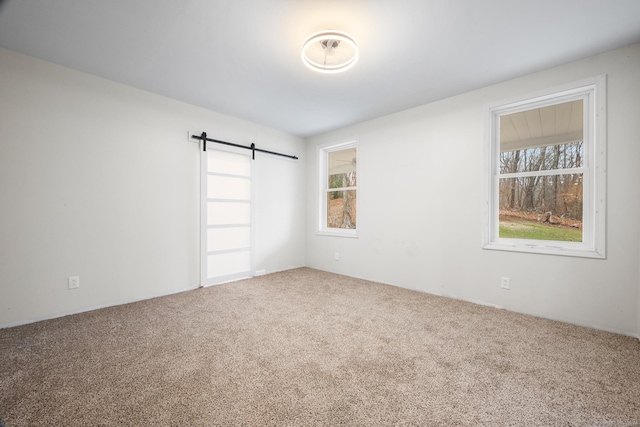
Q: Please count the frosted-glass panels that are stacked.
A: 5